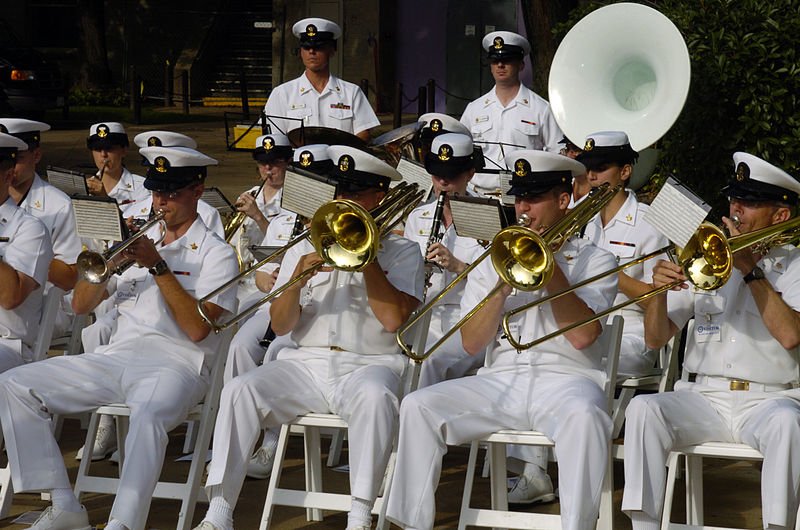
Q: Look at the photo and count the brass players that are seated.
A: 4